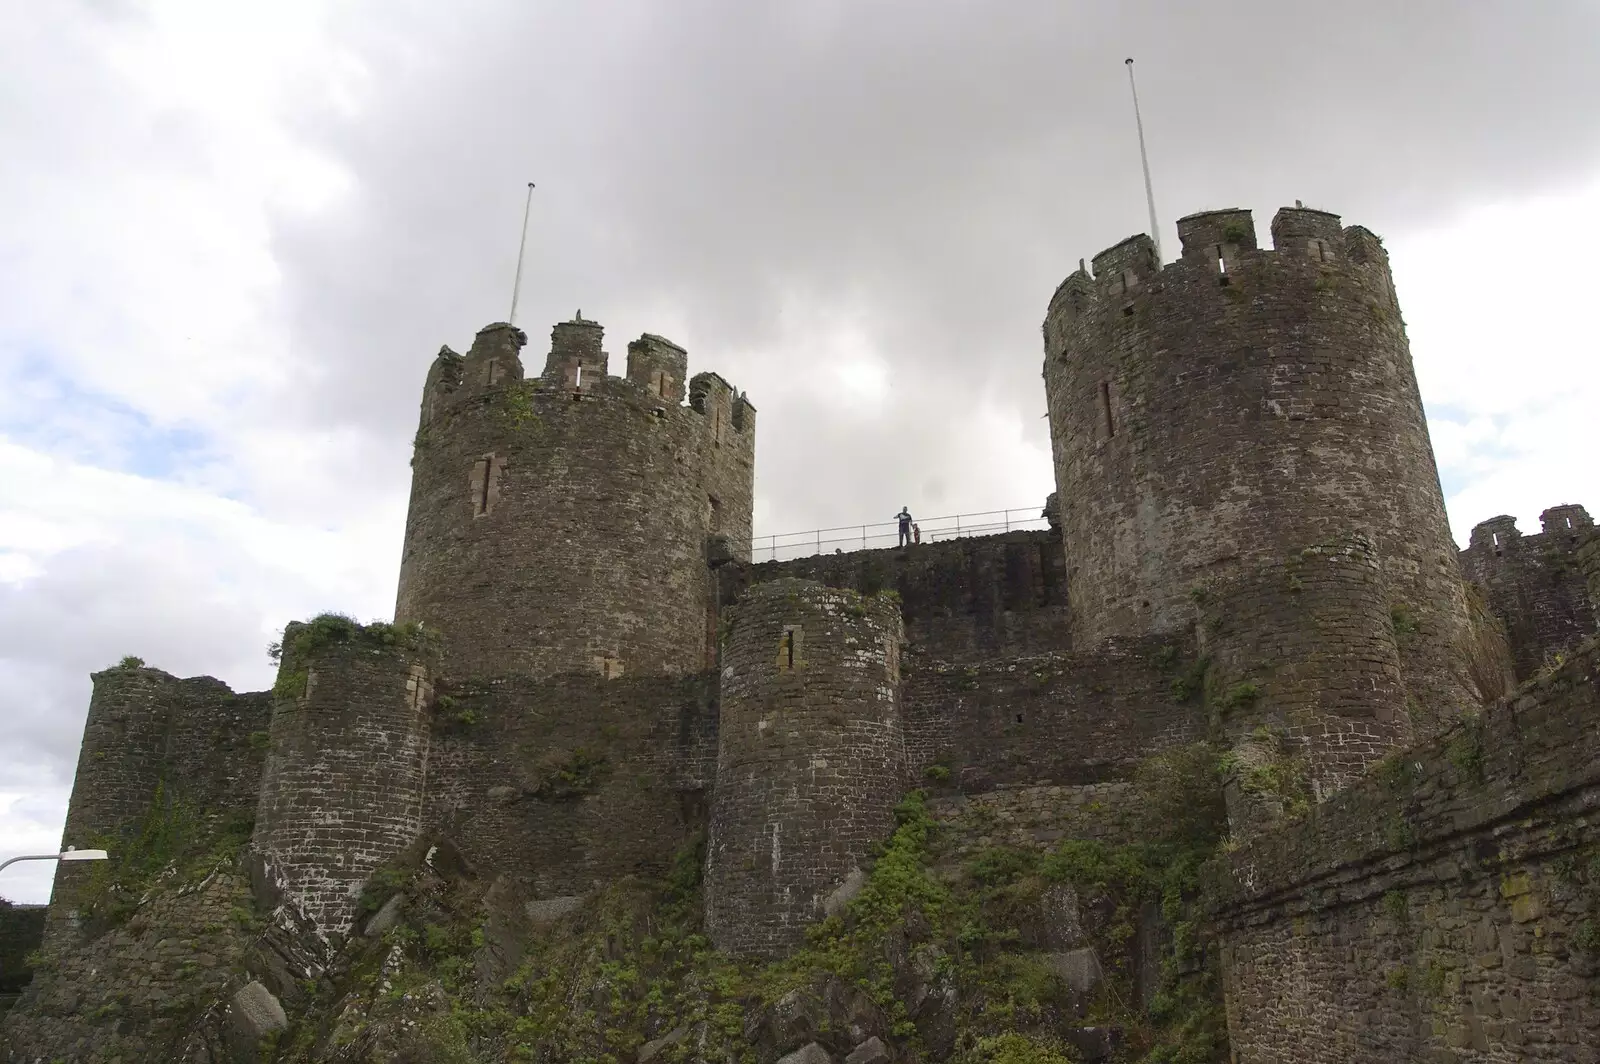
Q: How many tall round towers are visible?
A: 2